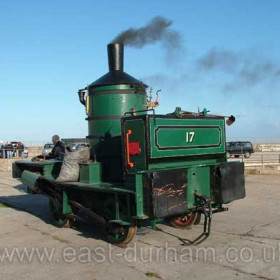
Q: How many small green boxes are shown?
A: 1